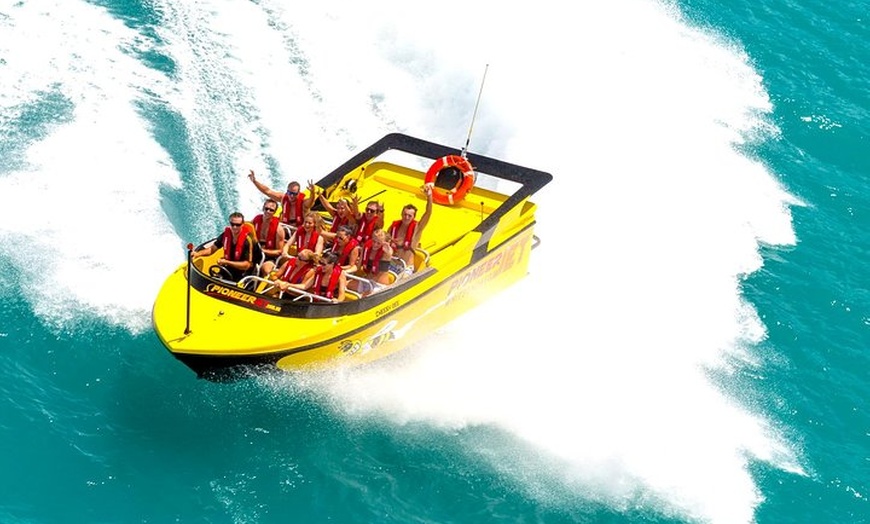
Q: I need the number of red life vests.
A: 11